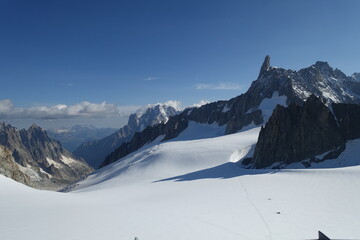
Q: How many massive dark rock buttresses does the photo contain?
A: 1